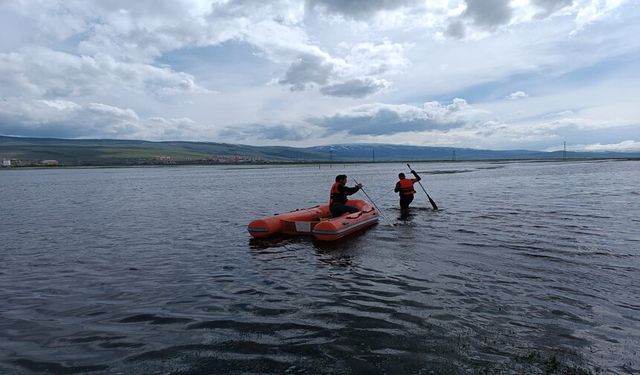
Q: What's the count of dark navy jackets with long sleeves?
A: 2